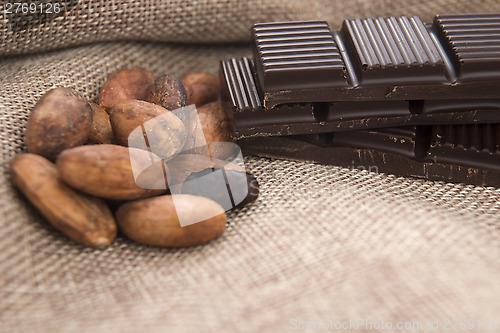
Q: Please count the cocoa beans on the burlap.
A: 11